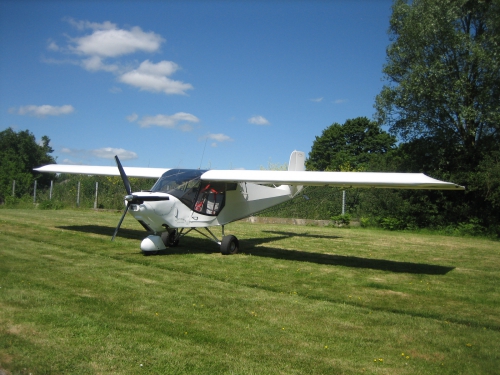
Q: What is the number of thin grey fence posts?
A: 6